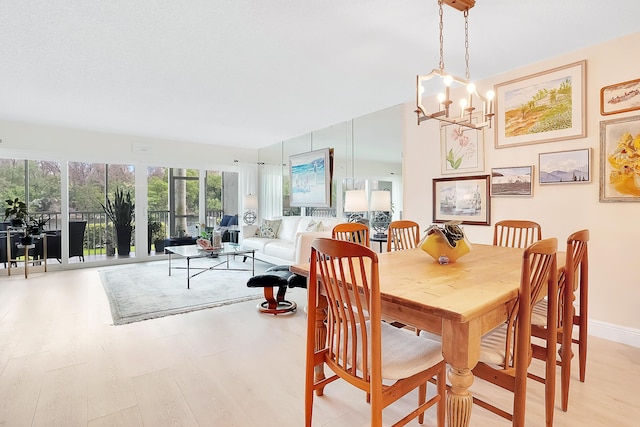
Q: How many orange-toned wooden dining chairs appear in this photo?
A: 6